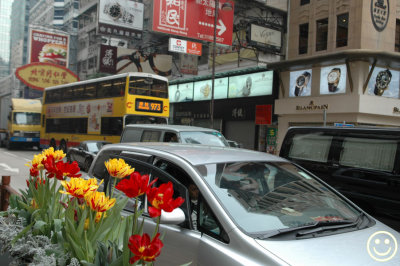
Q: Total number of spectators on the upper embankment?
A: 0